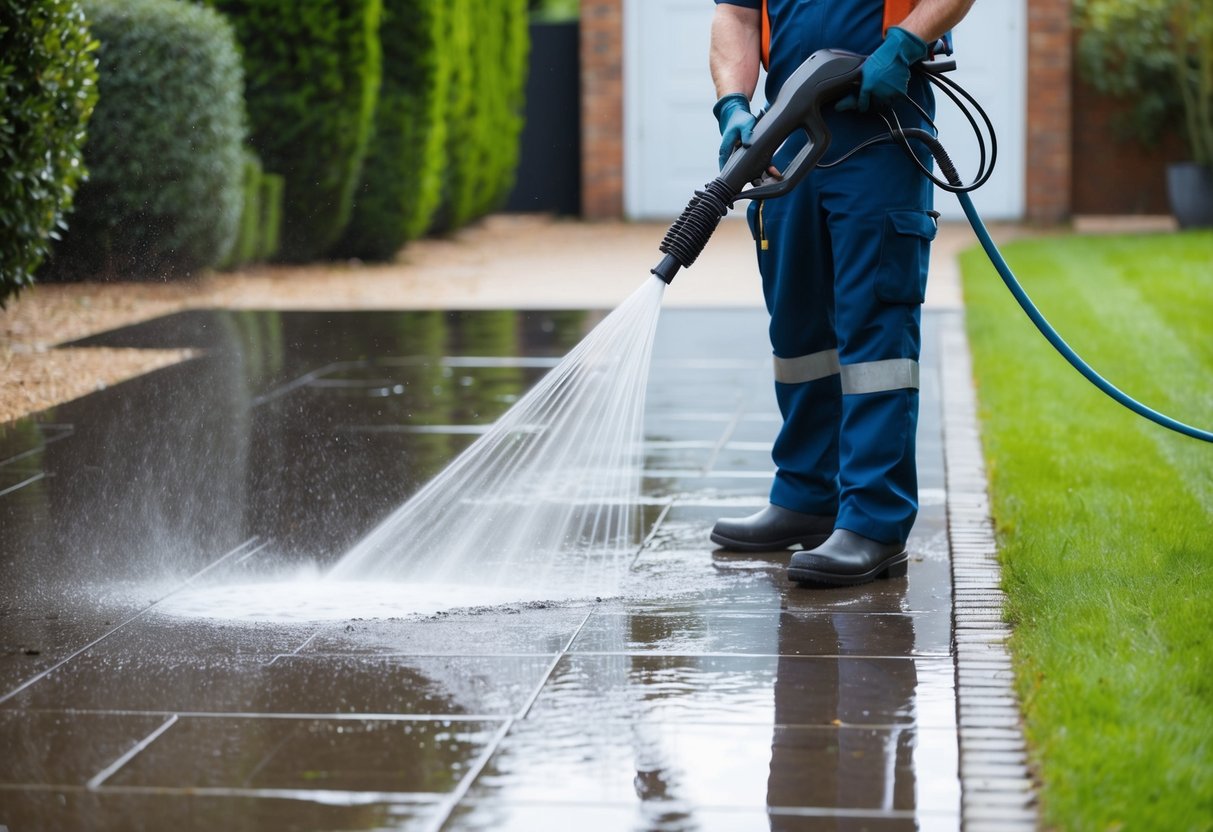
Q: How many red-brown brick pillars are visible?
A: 2